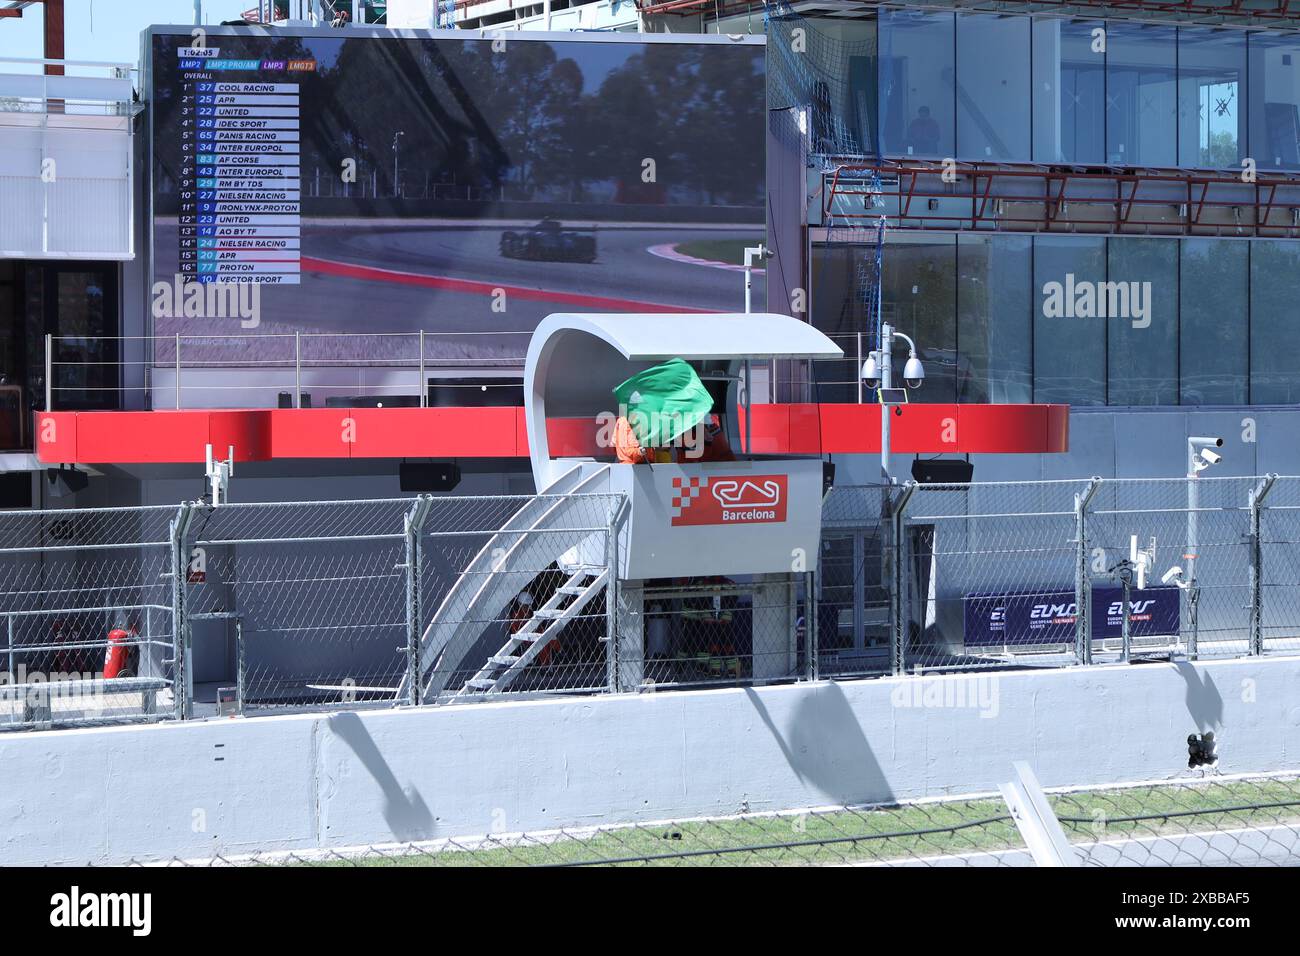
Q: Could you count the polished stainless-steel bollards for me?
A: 0